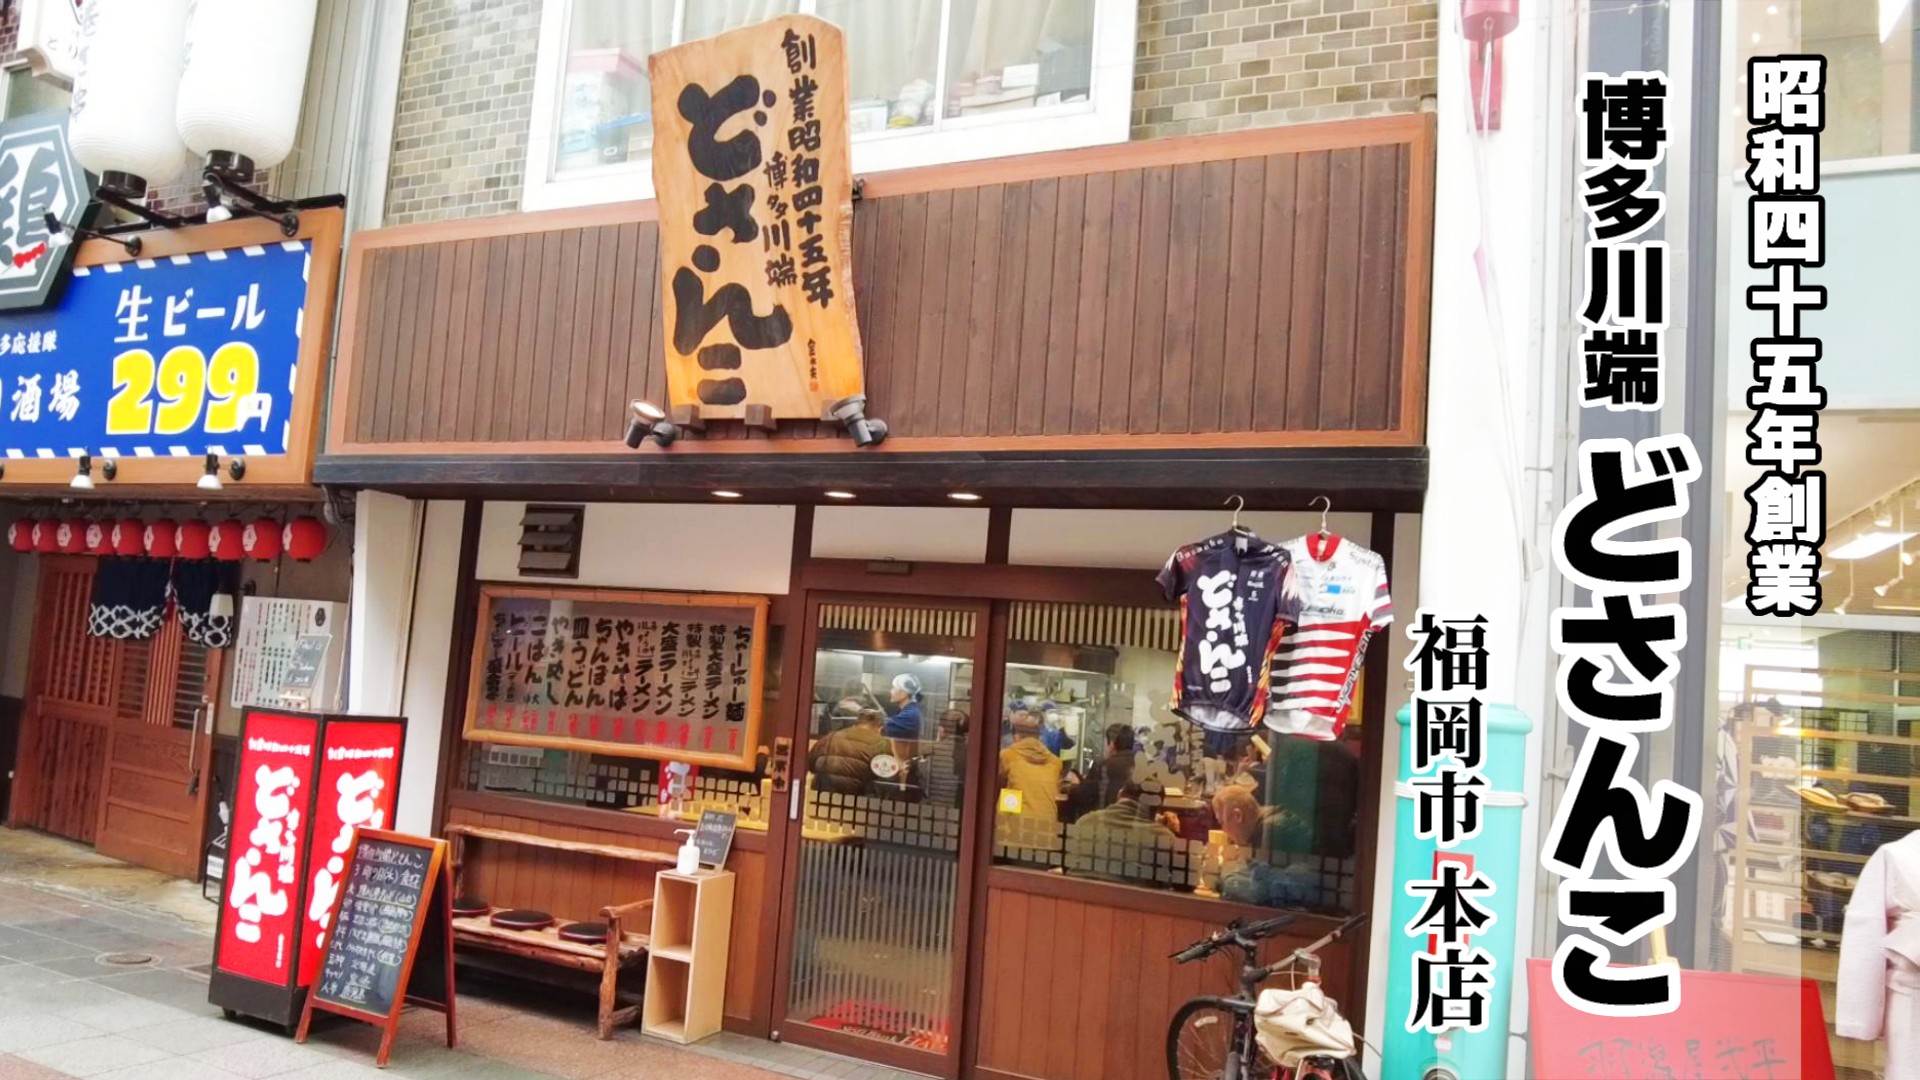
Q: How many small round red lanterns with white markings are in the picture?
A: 10